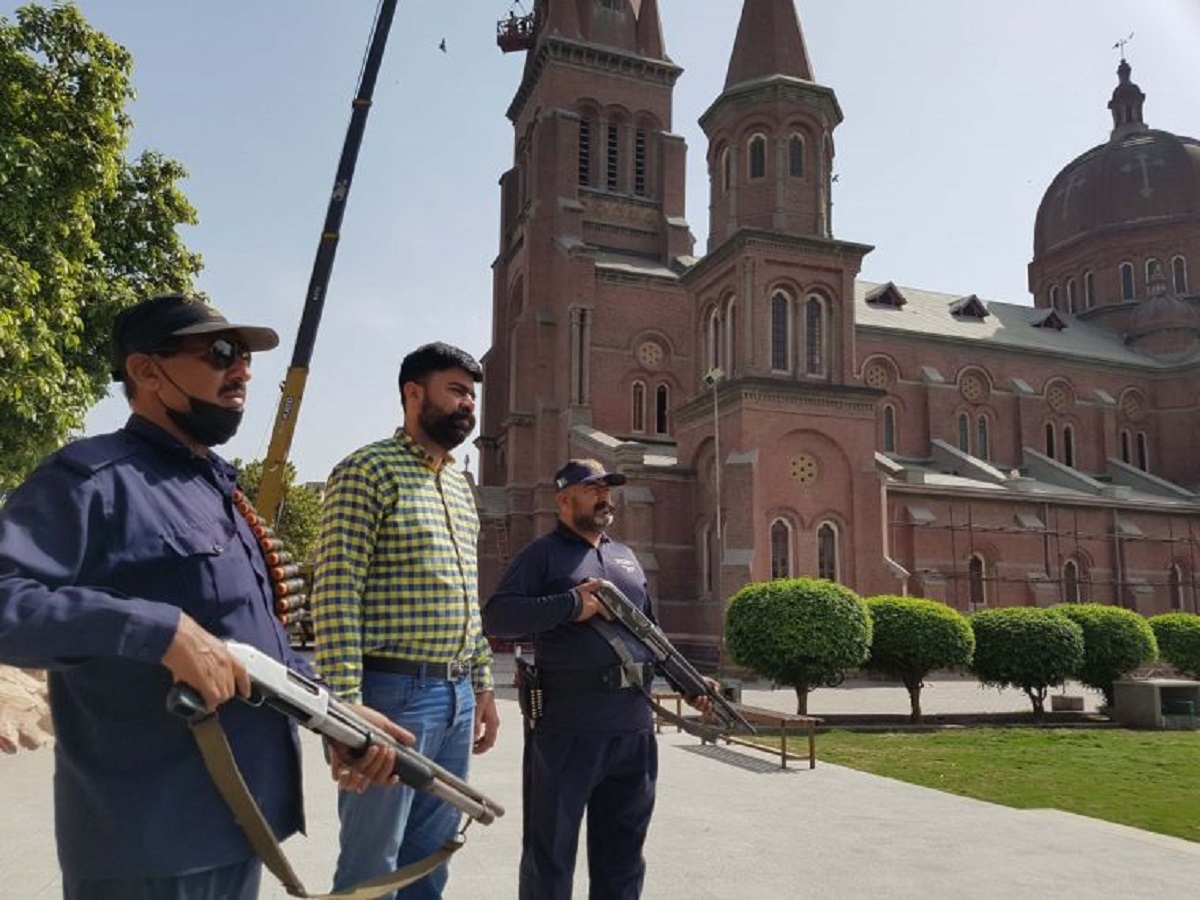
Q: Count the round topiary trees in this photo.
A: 5